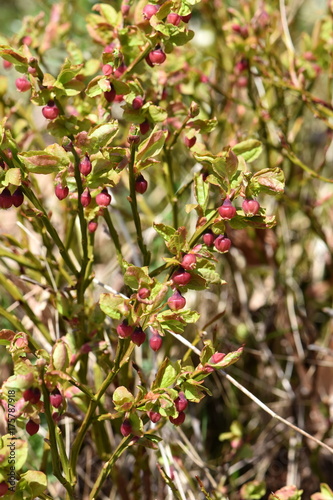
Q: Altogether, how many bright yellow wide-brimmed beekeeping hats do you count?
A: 0